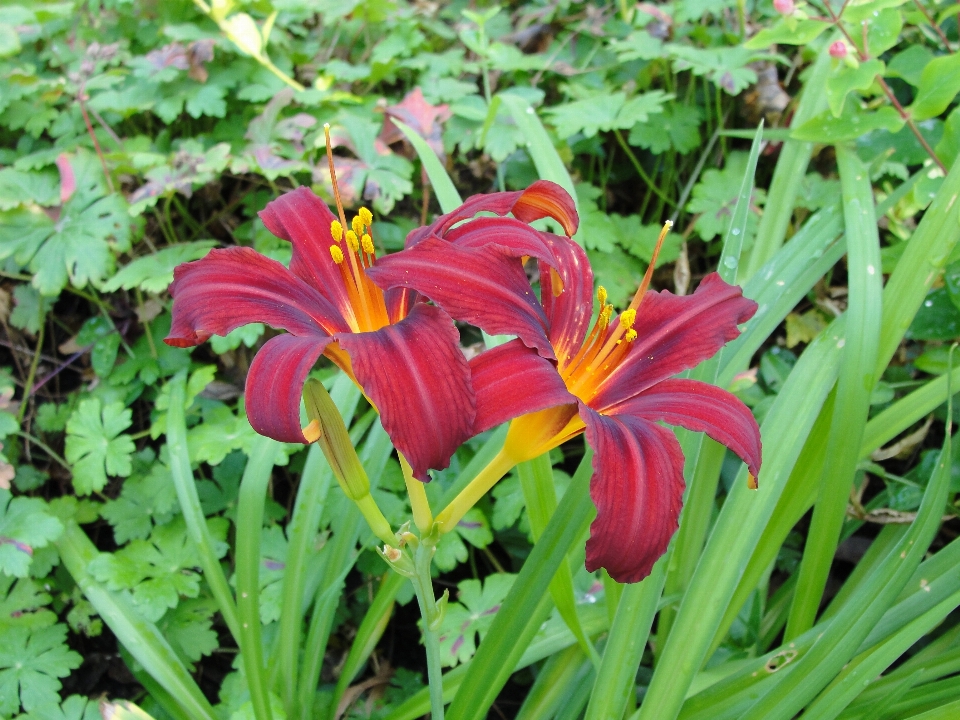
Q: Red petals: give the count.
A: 12